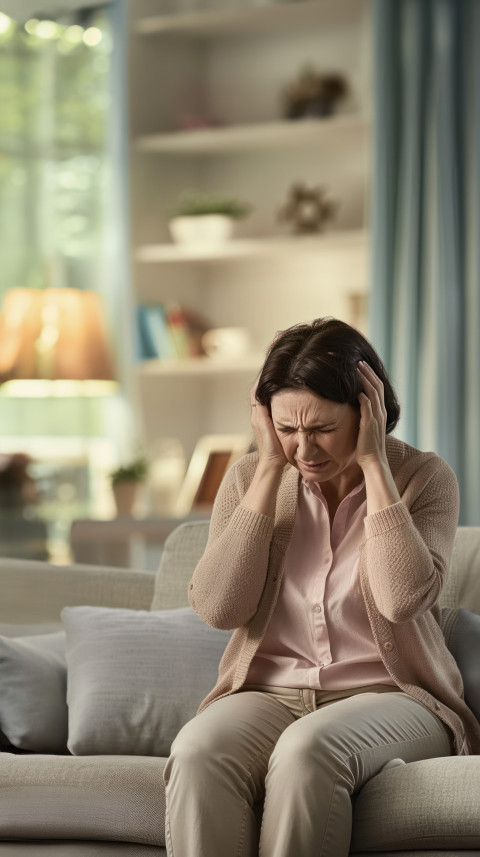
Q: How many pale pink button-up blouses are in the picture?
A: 1